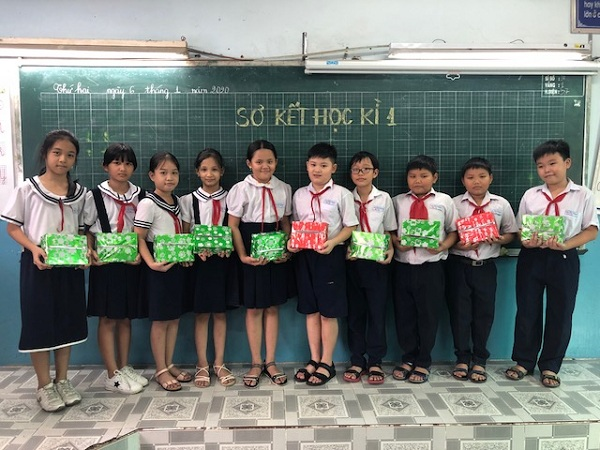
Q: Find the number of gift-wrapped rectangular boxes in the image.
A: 10